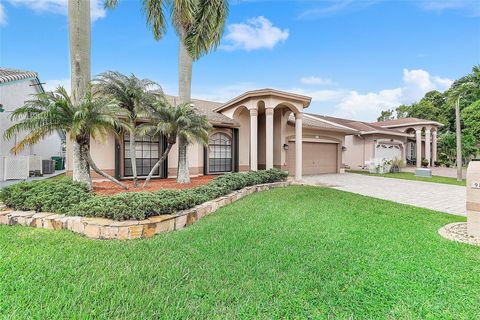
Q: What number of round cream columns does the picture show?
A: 6